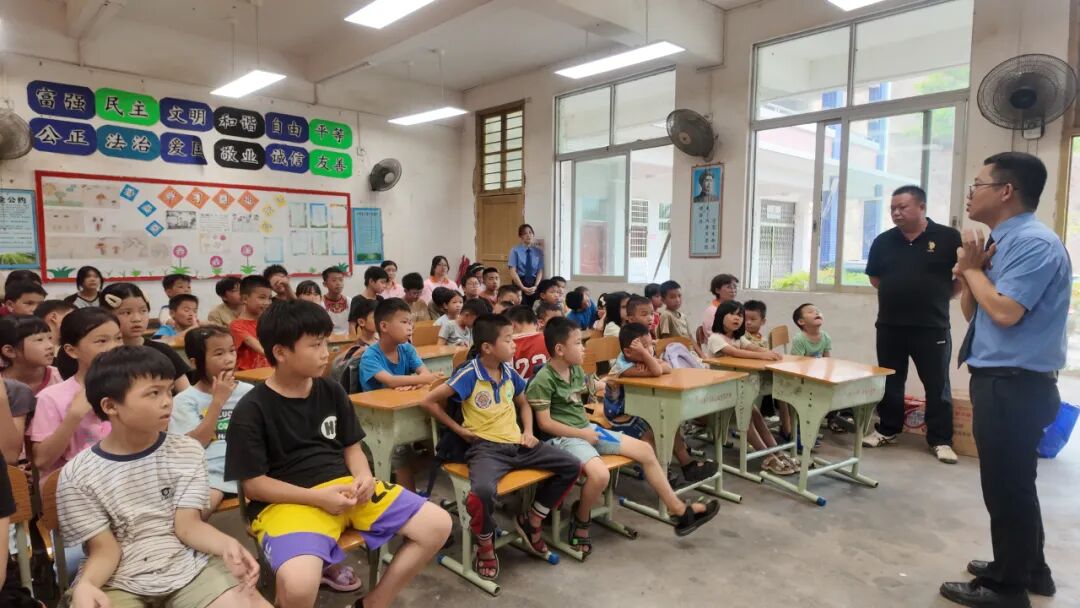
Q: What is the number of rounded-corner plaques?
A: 12